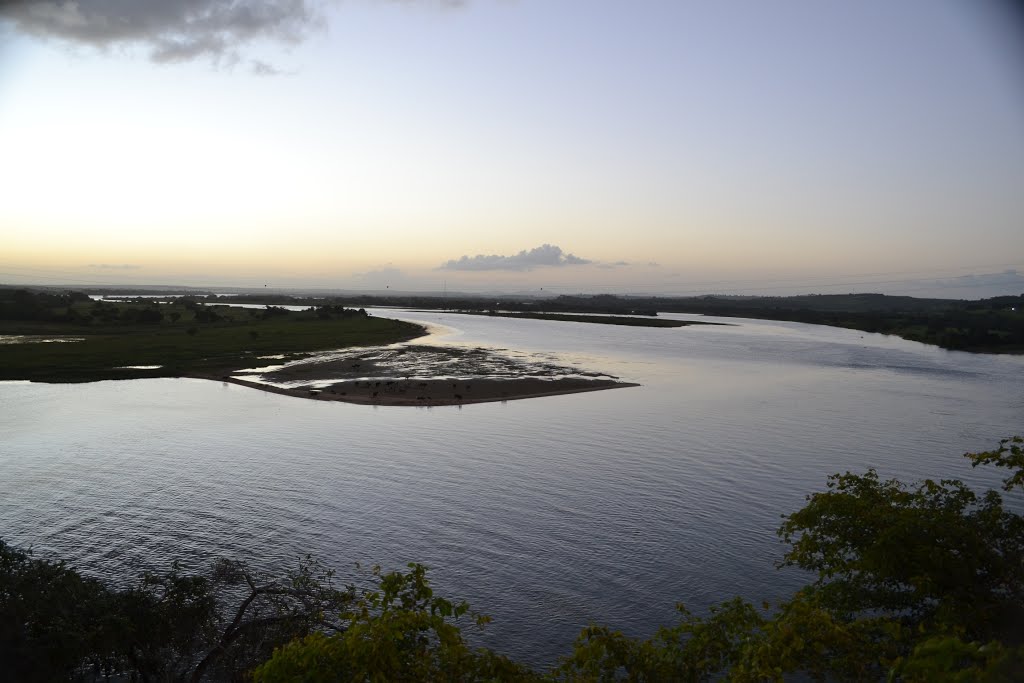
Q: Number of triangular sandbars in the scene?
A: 1